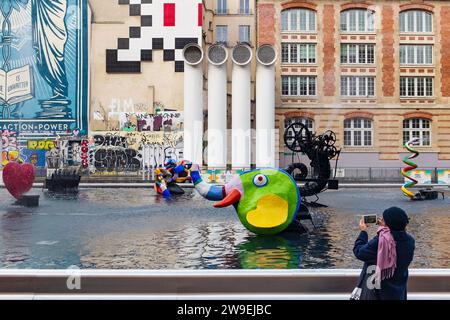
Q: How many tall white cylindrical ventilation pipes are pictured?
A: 4